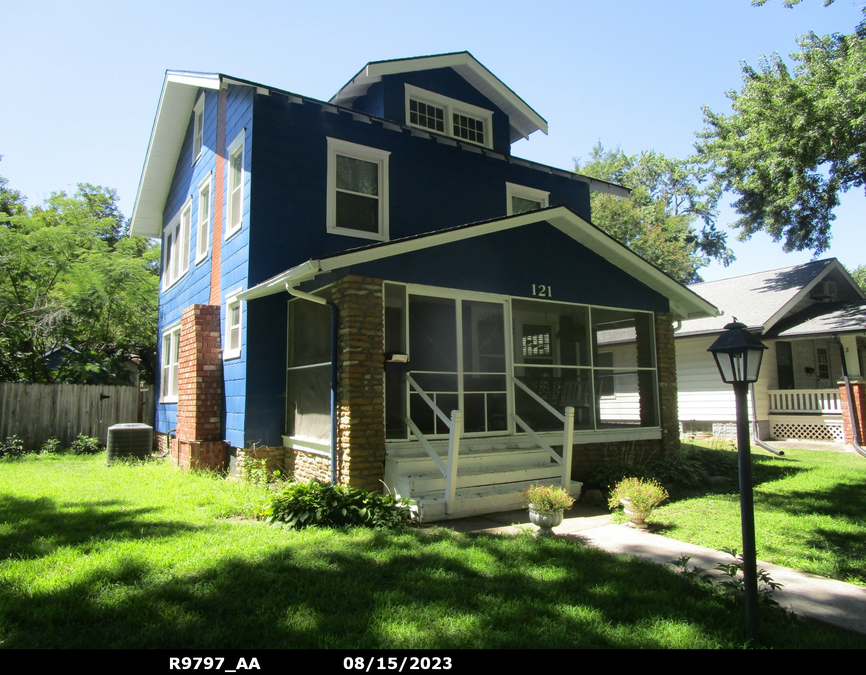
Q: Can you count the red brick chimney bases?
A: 1